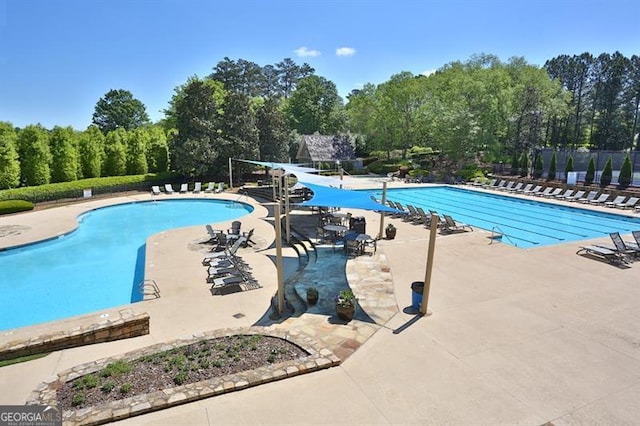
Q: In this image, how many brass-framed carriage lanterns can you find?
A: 0